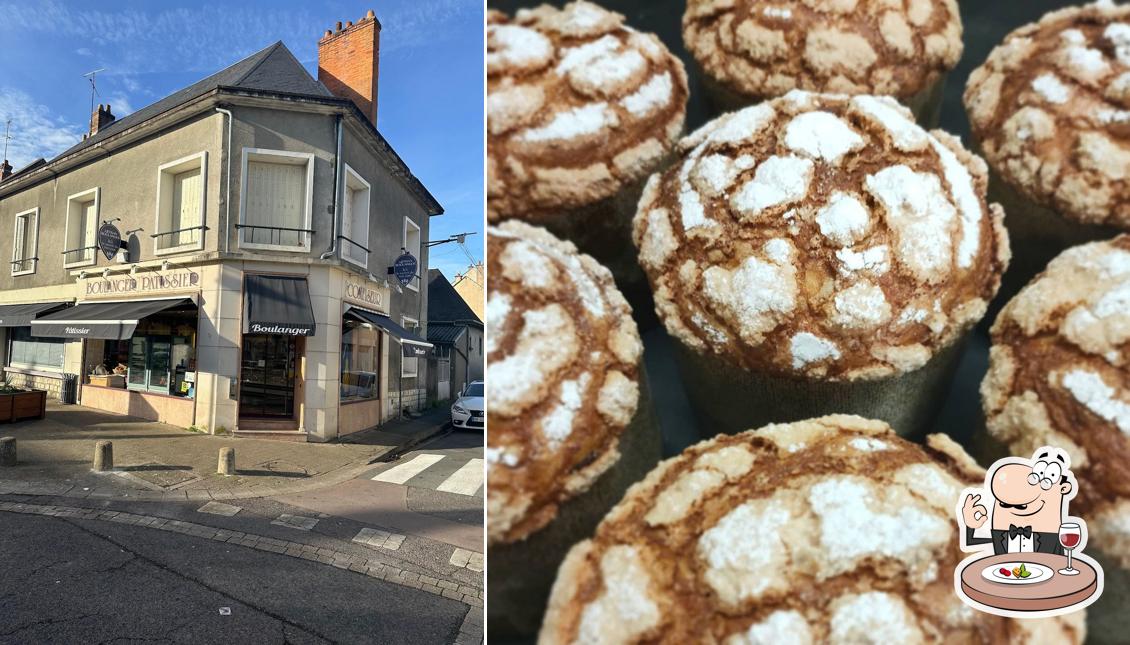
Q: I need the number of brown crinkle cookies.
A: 7